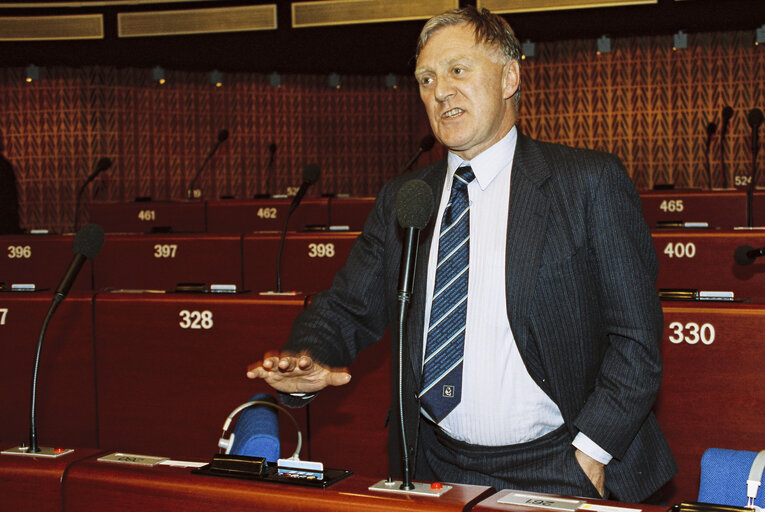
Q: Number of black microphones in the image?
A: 11